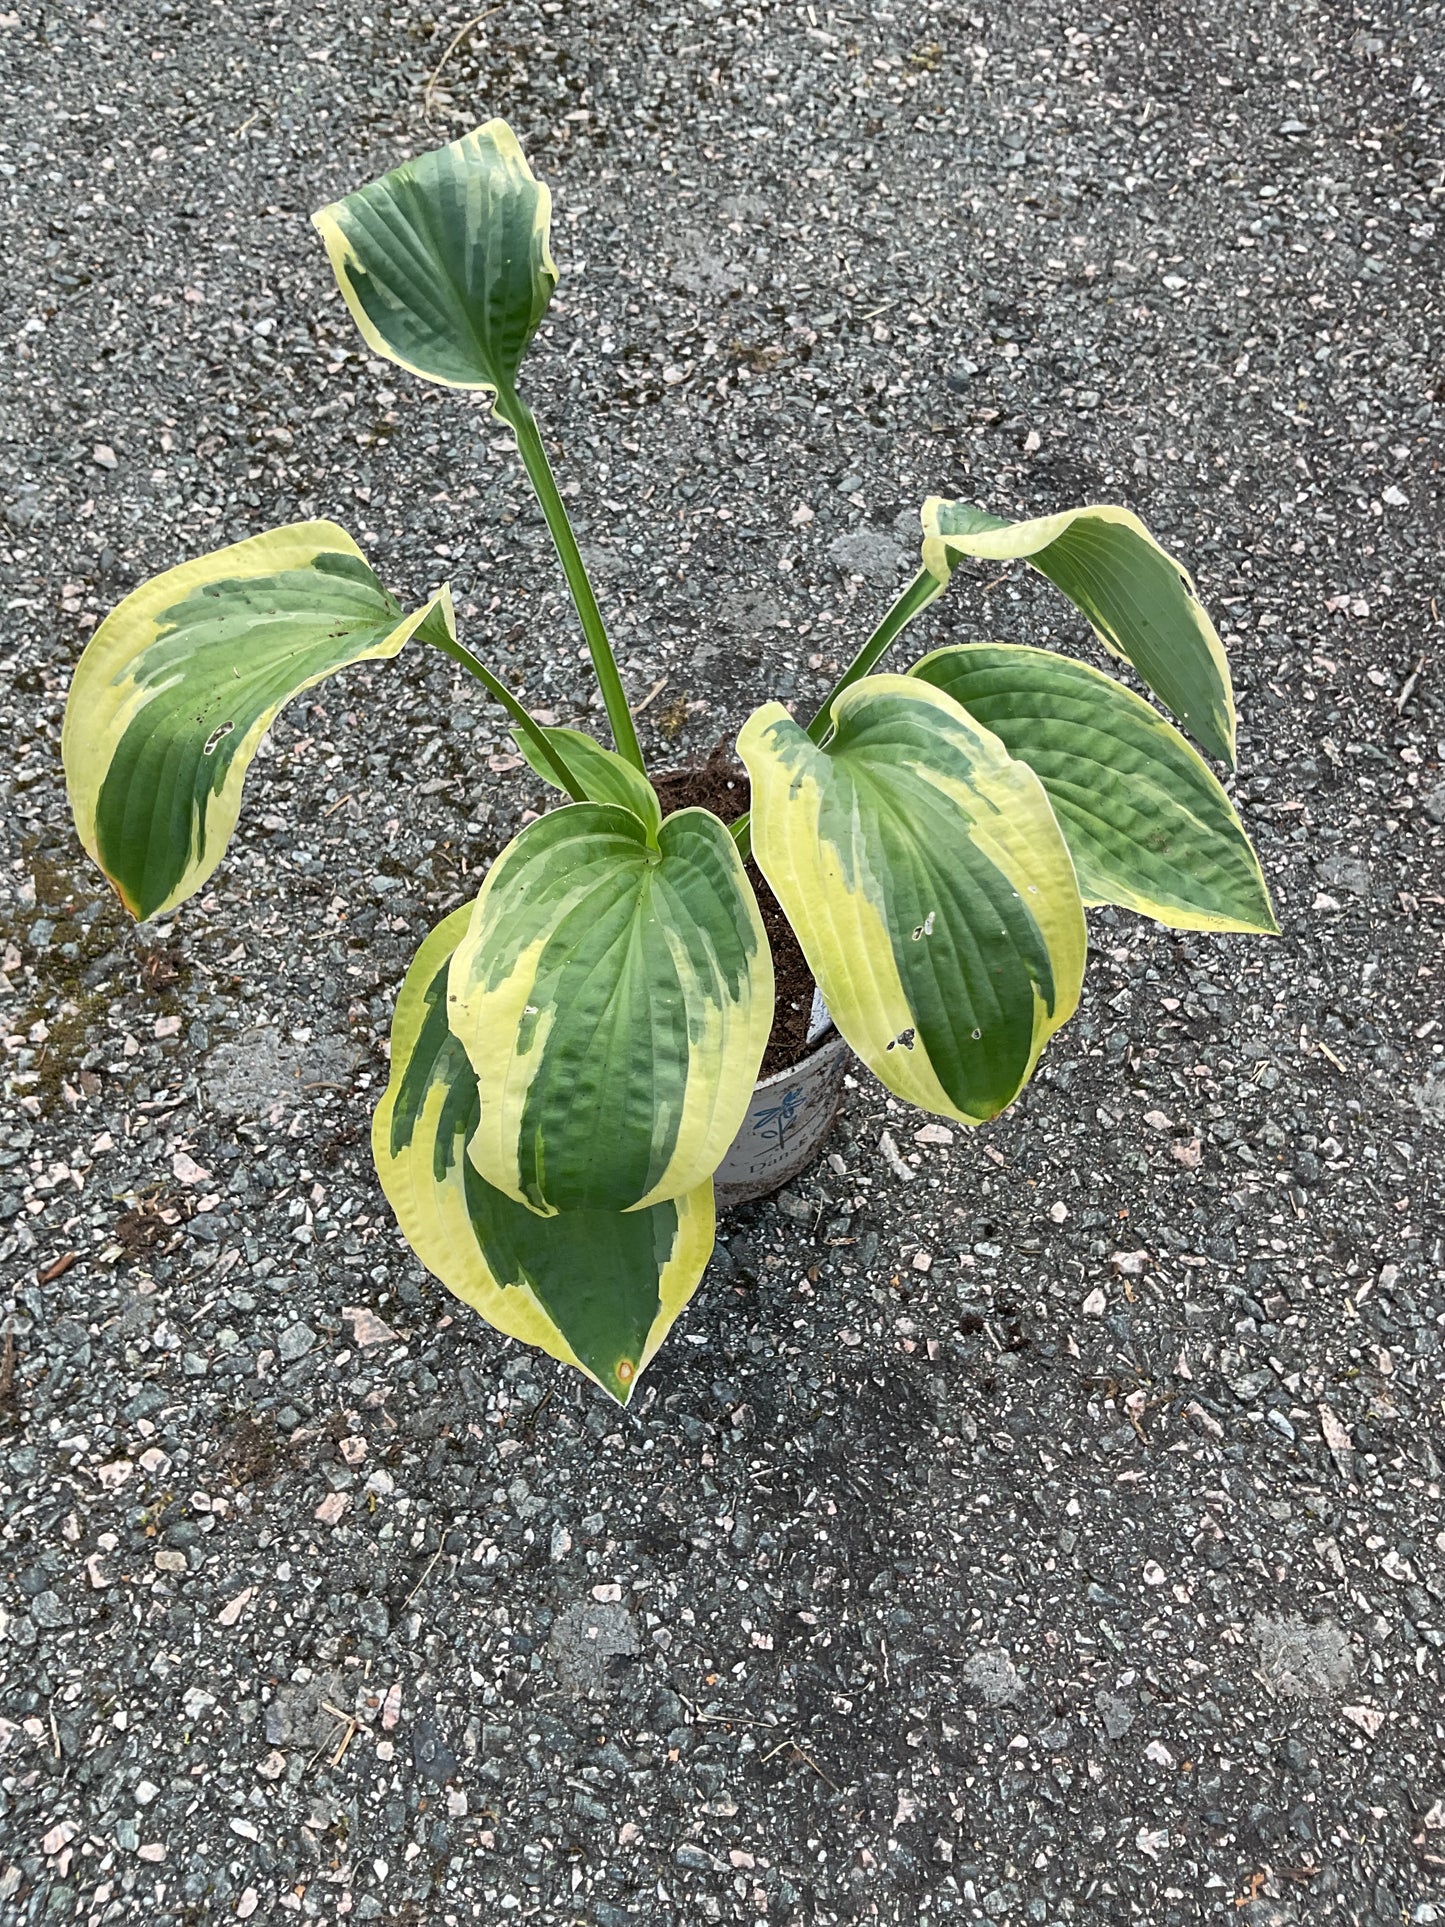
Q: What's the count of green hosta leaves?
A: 8